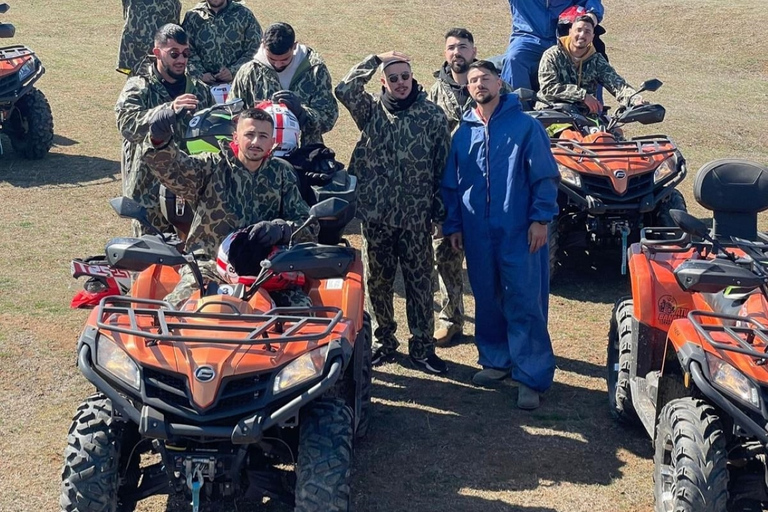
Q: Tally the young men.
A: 10